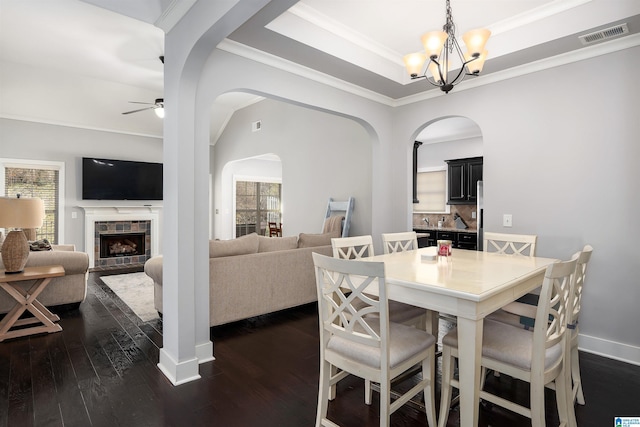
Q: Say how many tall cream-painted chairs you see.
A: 6